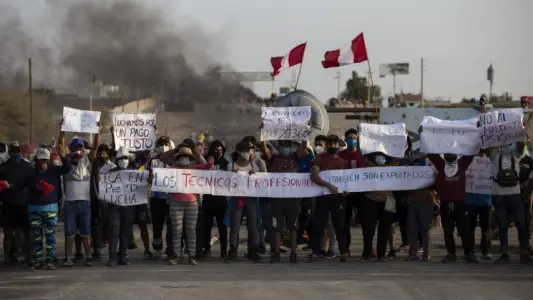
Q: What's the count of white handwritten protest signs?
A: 9